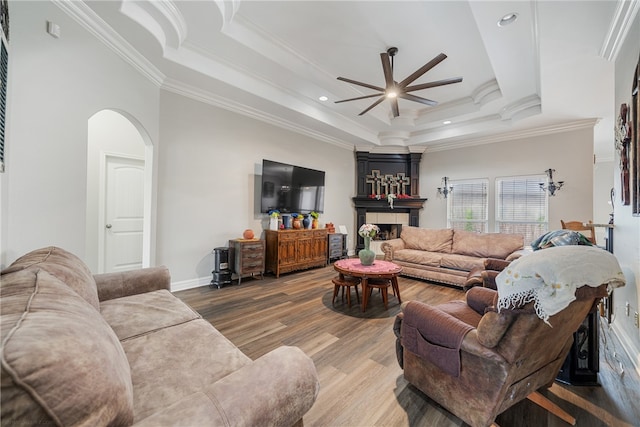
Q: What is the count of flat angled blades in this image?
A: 8